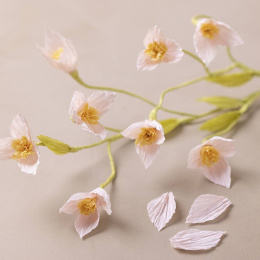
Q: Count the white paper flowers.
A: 8